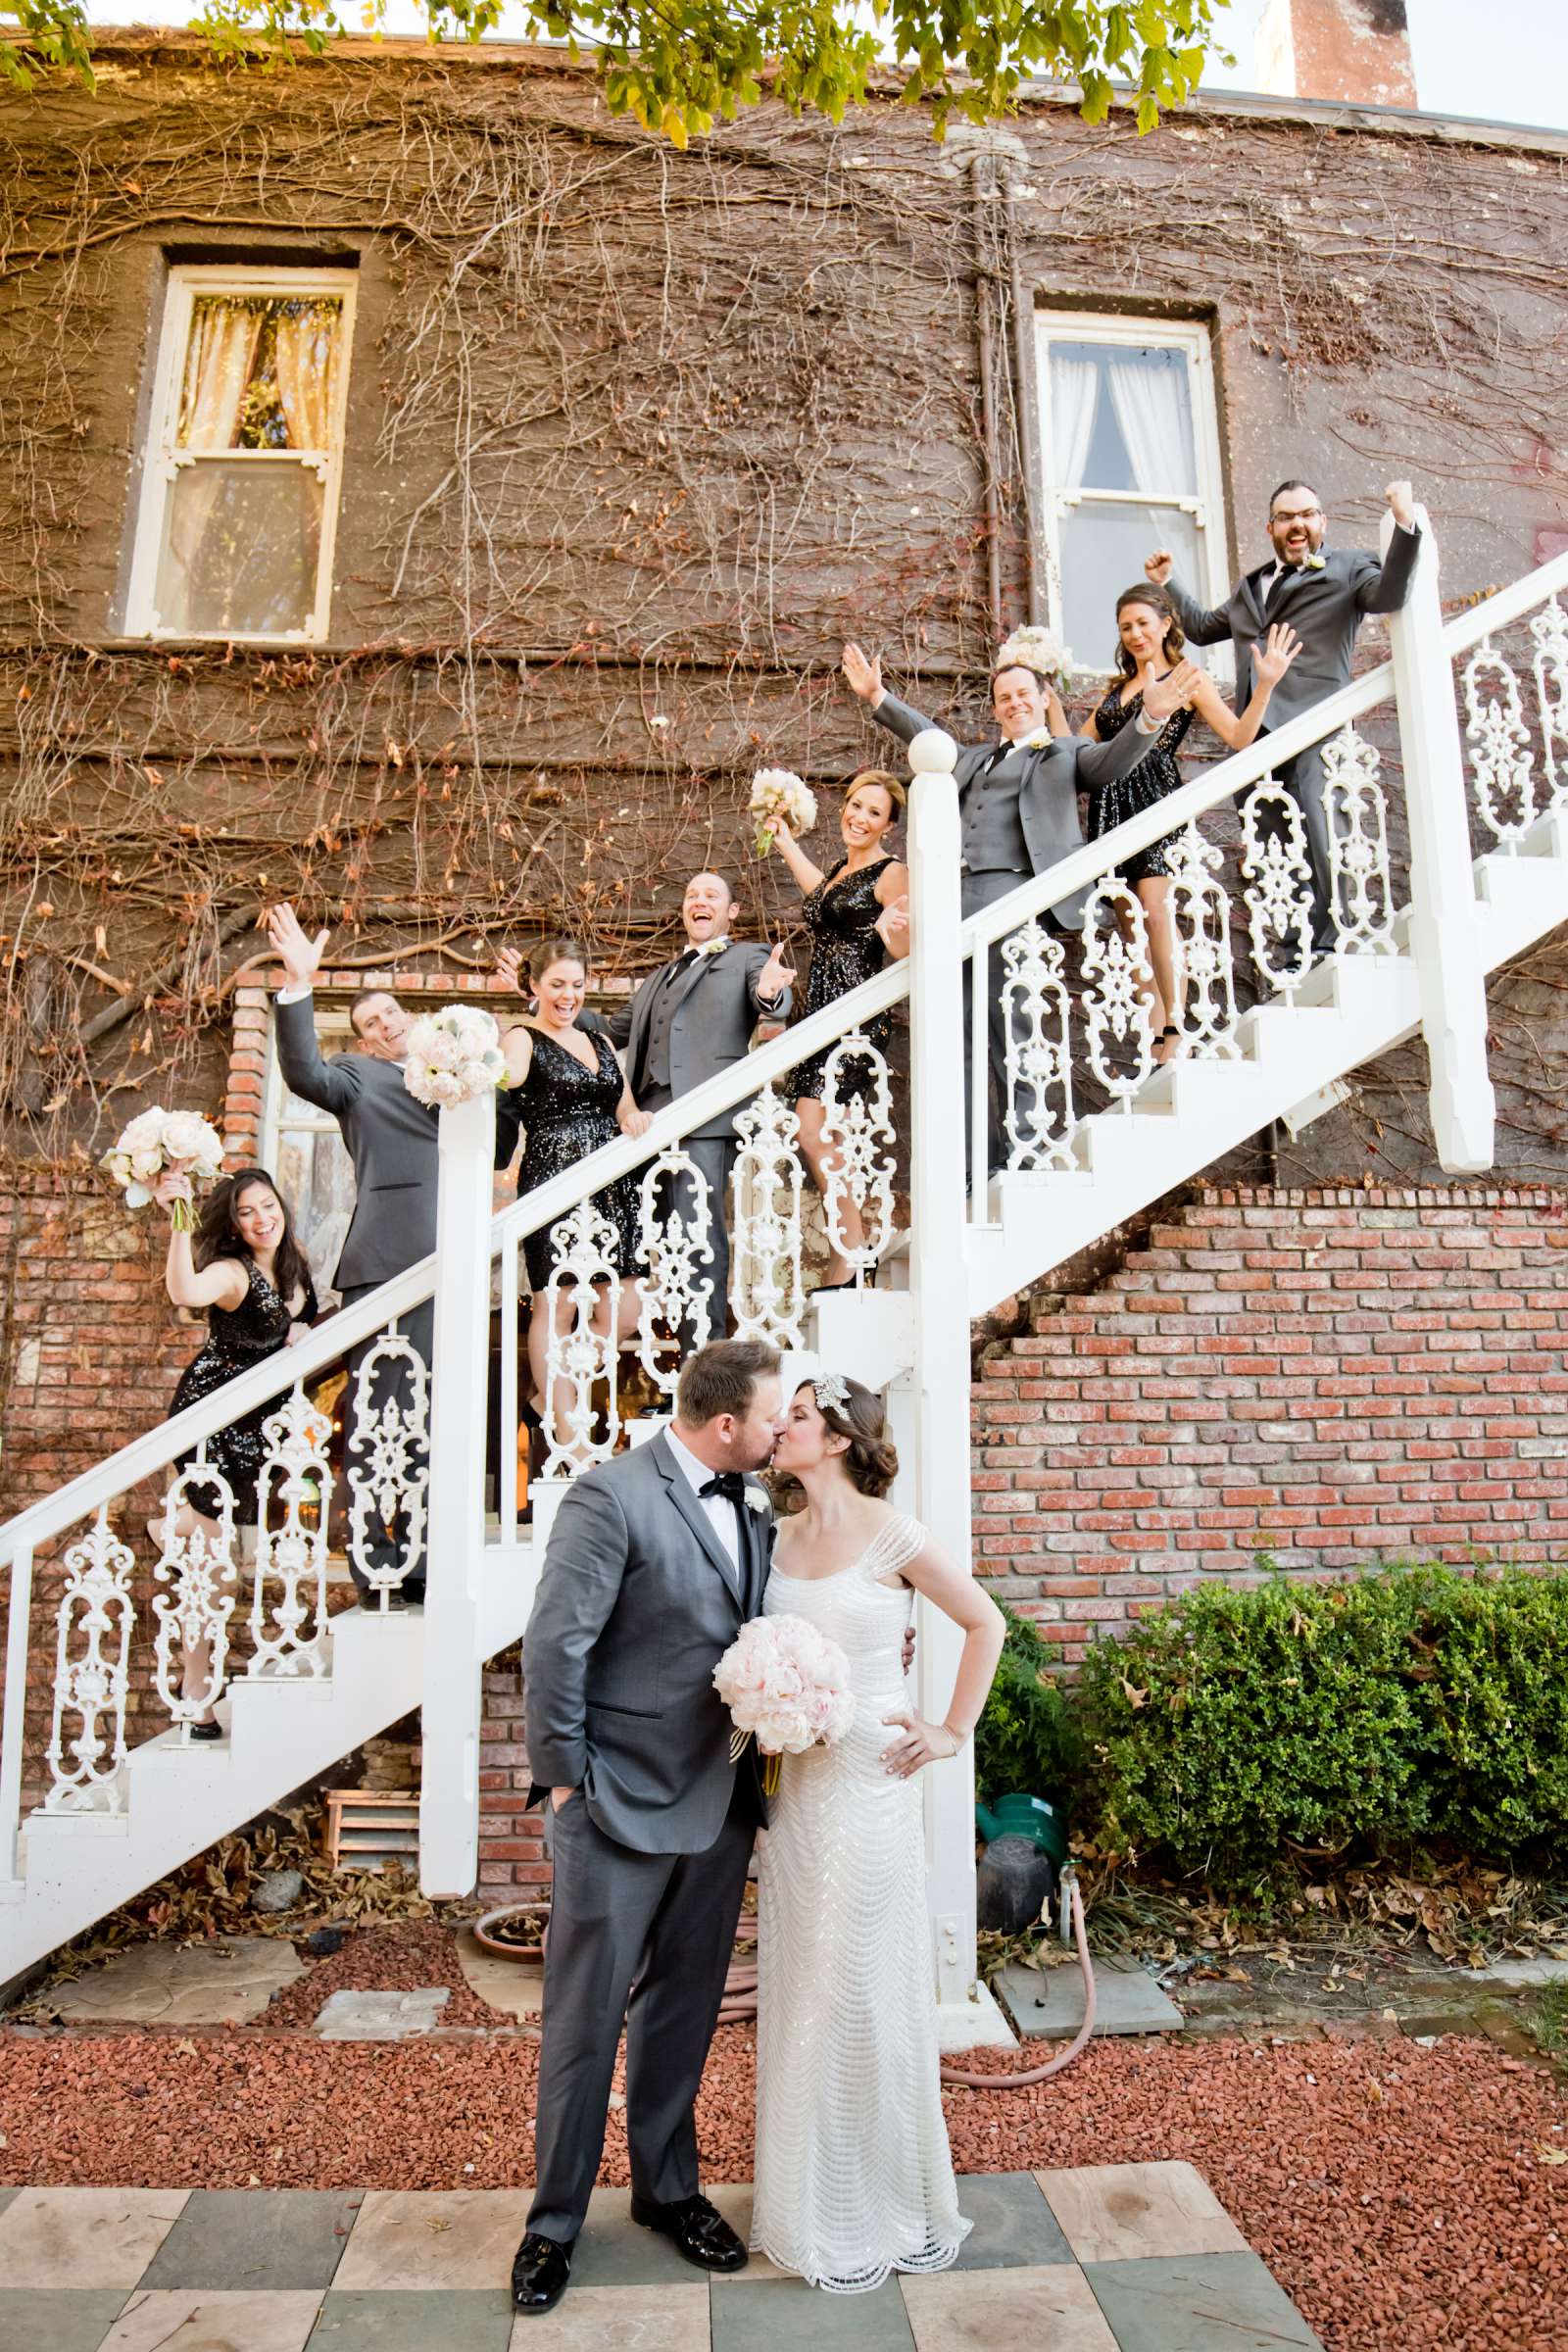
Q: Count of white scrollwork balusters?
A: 15